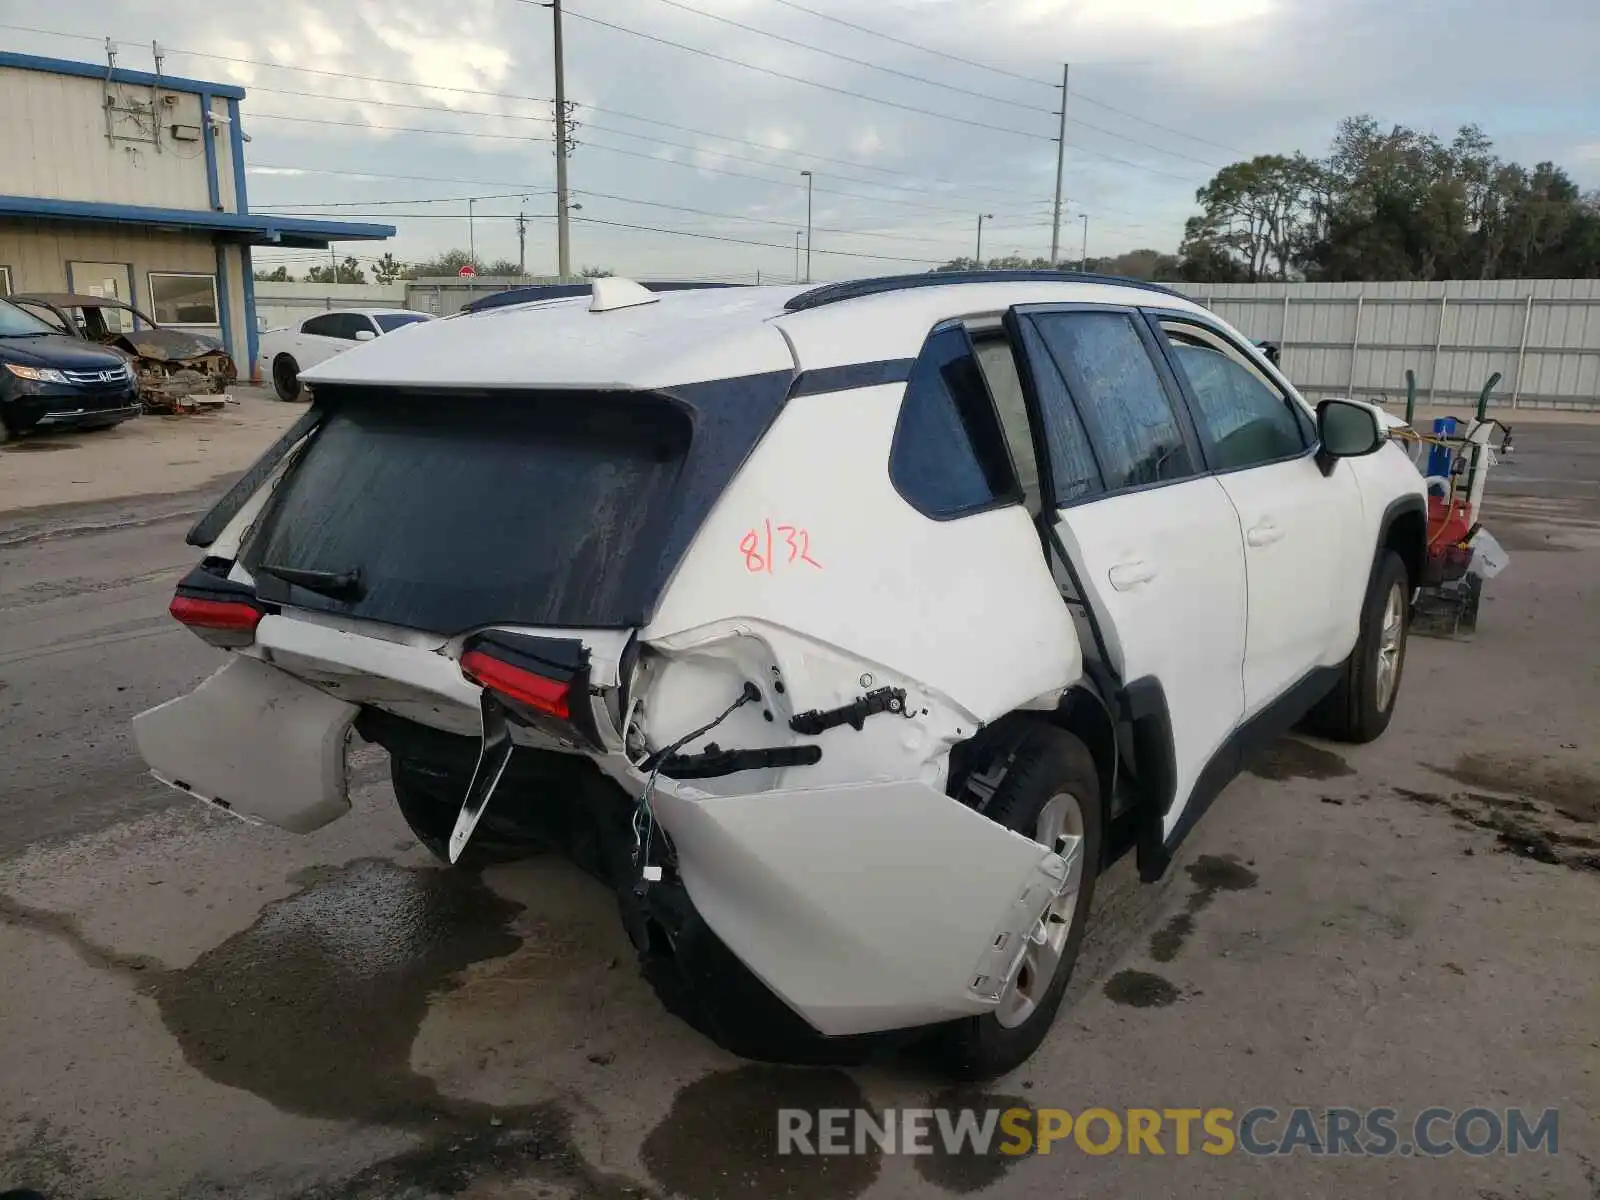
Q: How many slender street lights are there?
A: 5